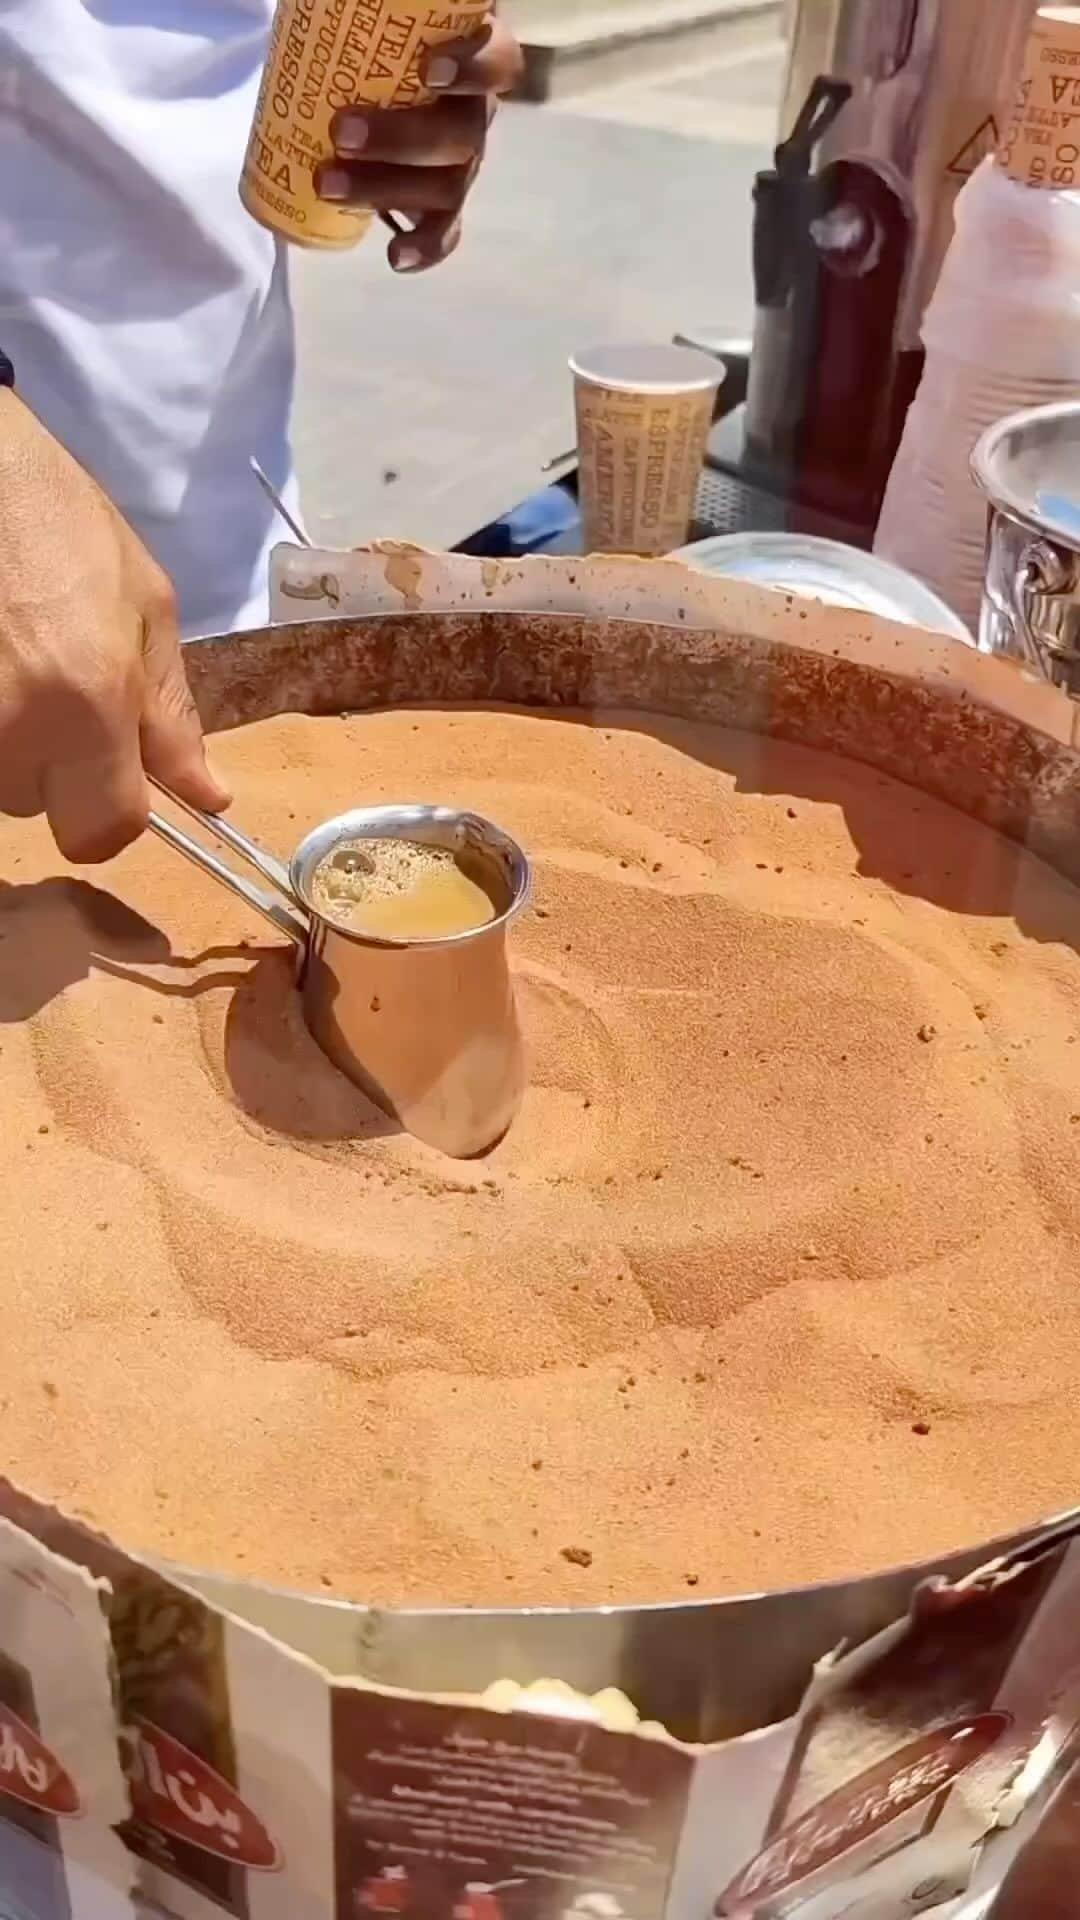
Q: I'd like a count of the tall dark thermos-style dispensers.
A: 1